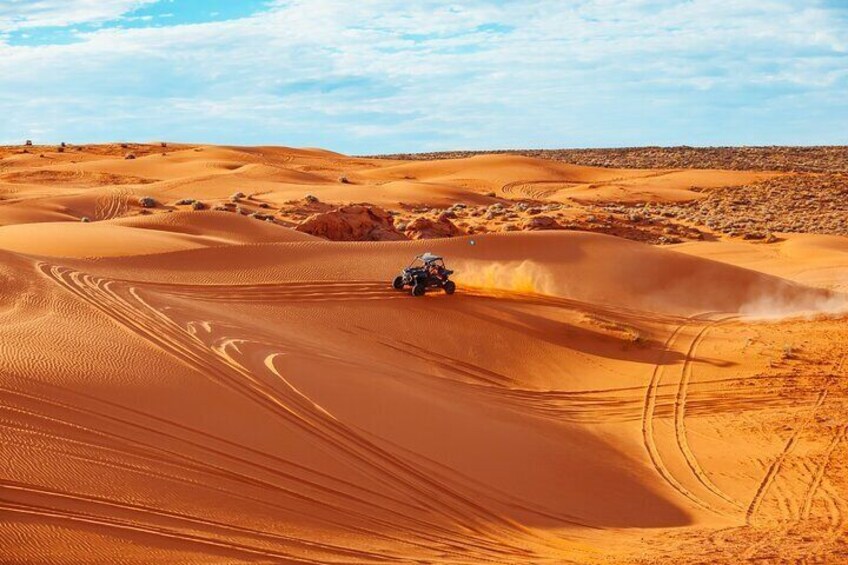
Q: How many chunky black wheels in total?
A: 3